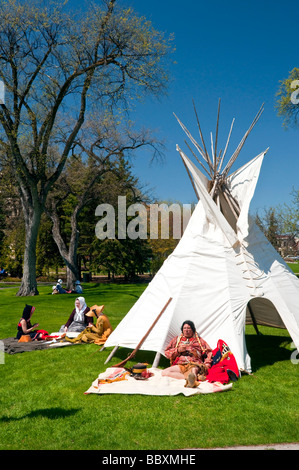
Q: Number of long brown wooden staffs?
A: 1